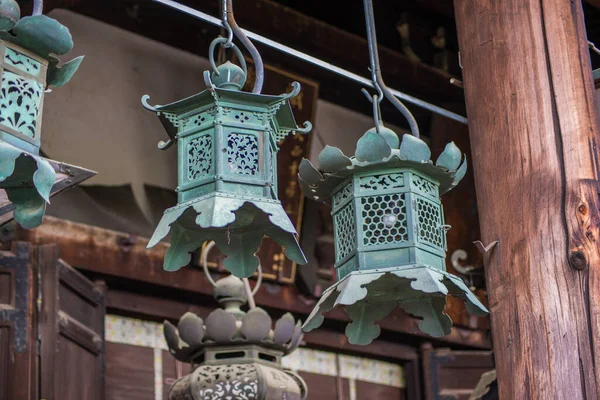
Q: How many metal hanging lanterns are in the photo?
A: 4